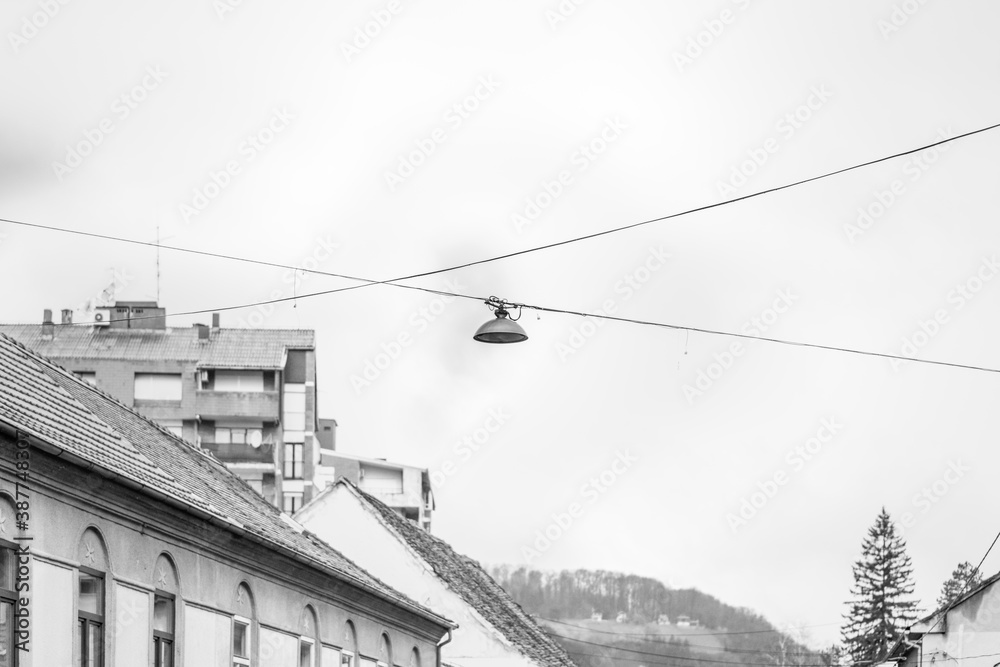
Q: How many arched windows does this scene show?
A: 8